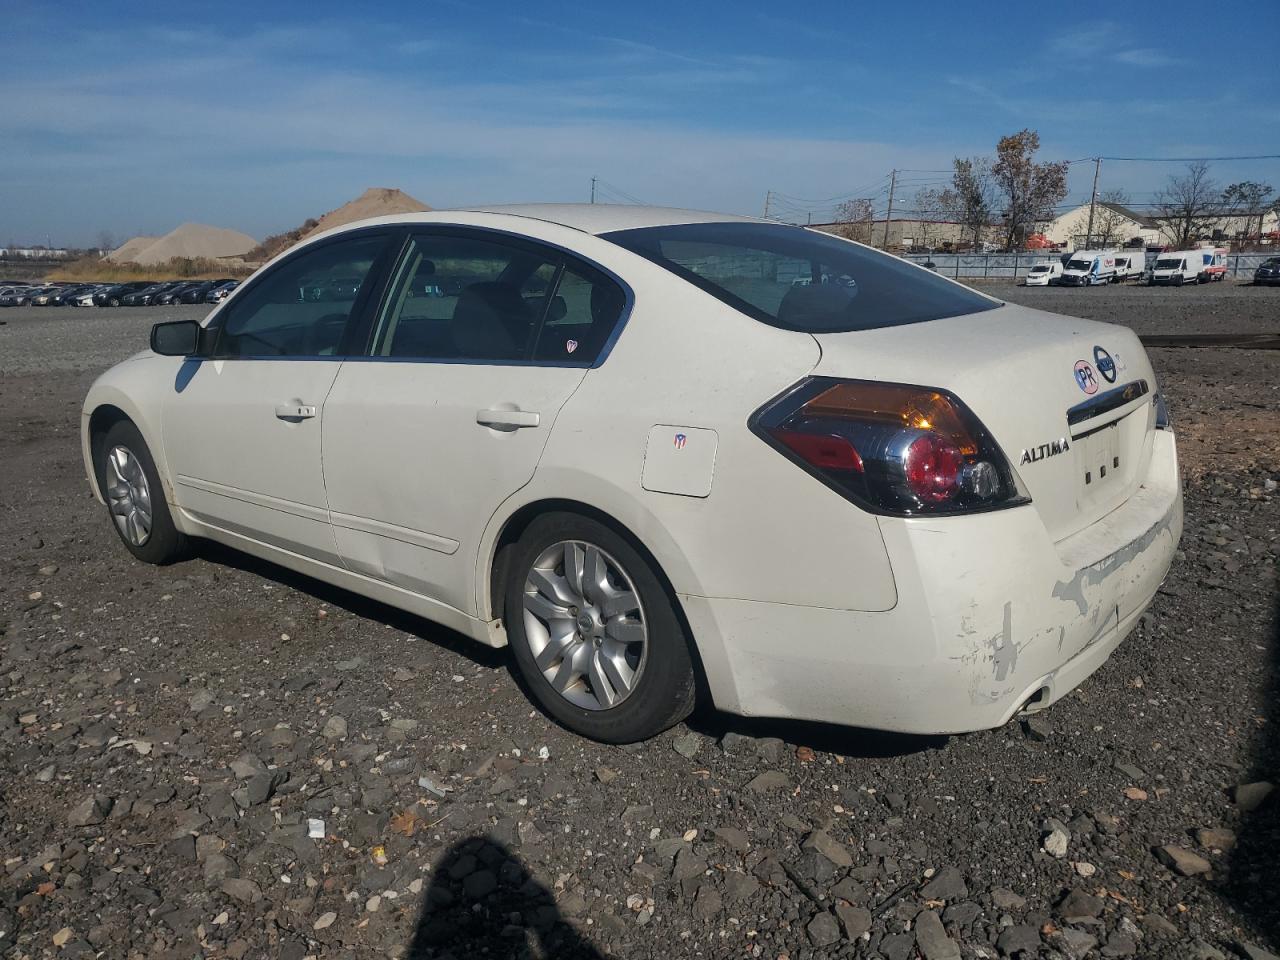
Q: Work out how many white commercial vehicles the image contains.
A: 5